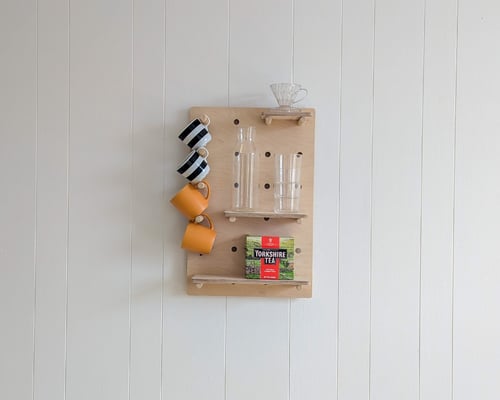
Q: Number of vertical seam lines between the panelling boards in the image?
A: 10